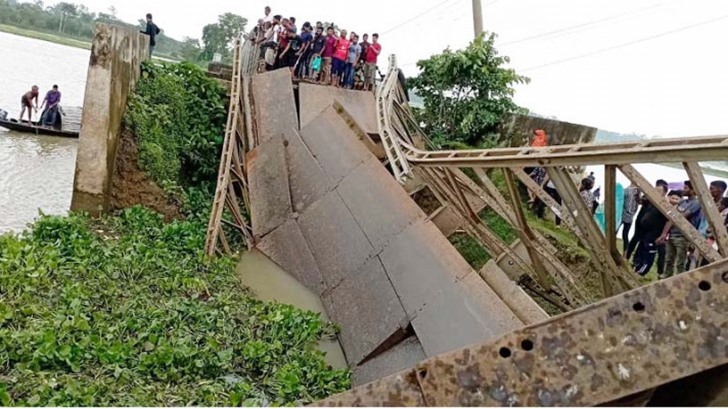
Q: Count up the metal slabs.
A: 12